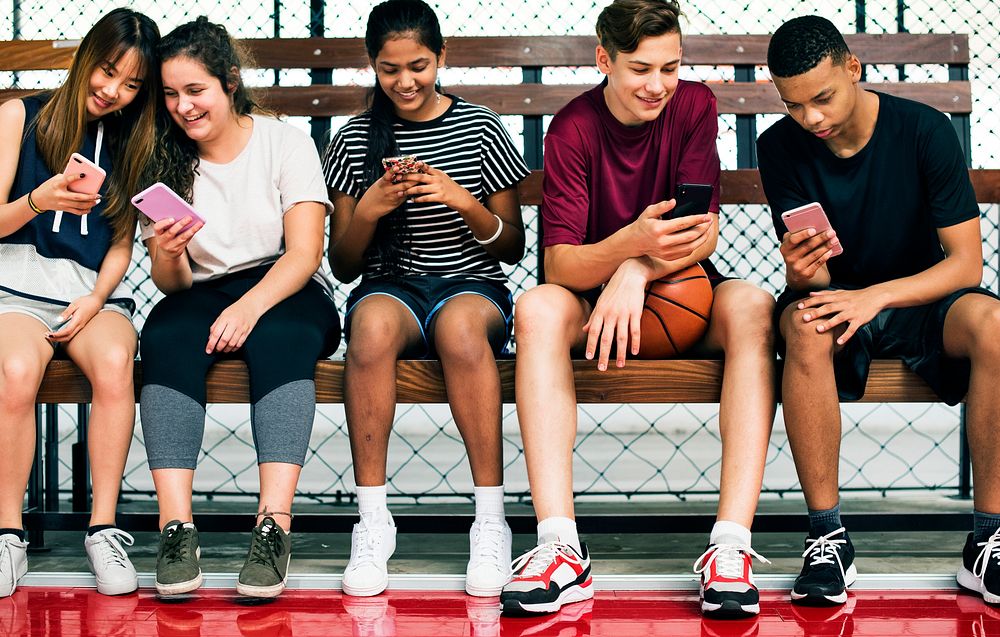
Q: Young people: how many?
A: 5